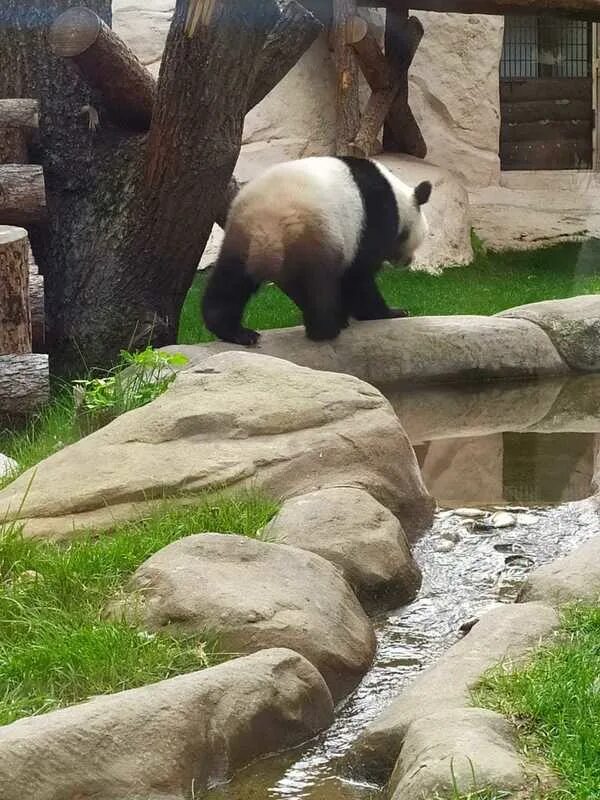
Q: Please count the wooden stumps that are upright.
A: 1